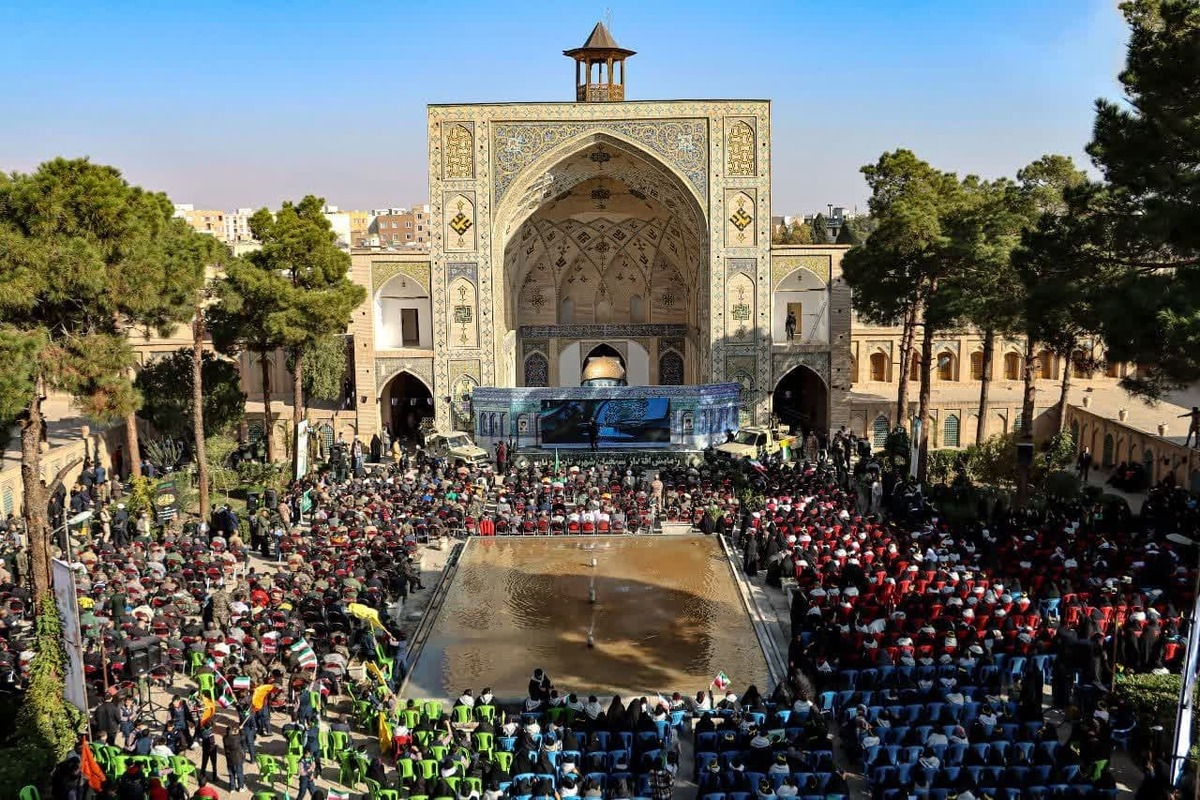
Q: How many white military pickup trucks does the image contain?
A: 2